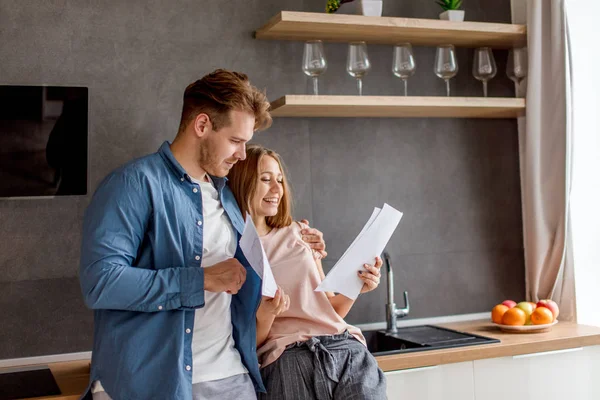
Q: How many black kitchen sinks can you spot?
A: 1